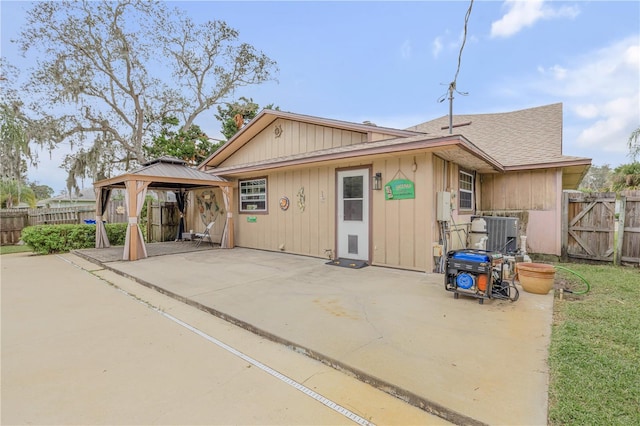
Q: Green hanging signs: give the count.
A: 1